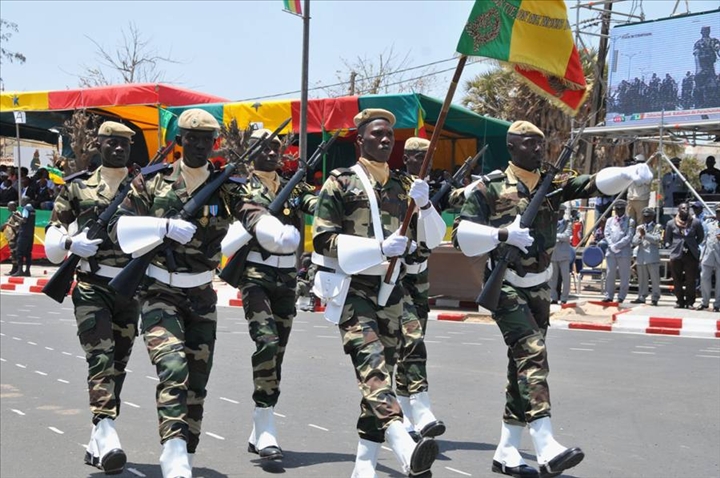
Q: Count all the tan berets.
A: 6